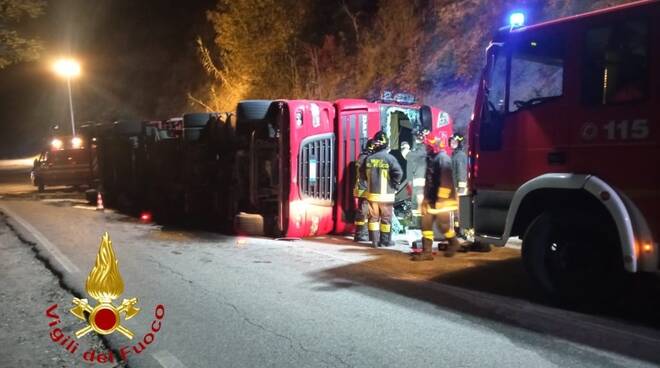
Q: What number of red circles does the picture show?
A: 1